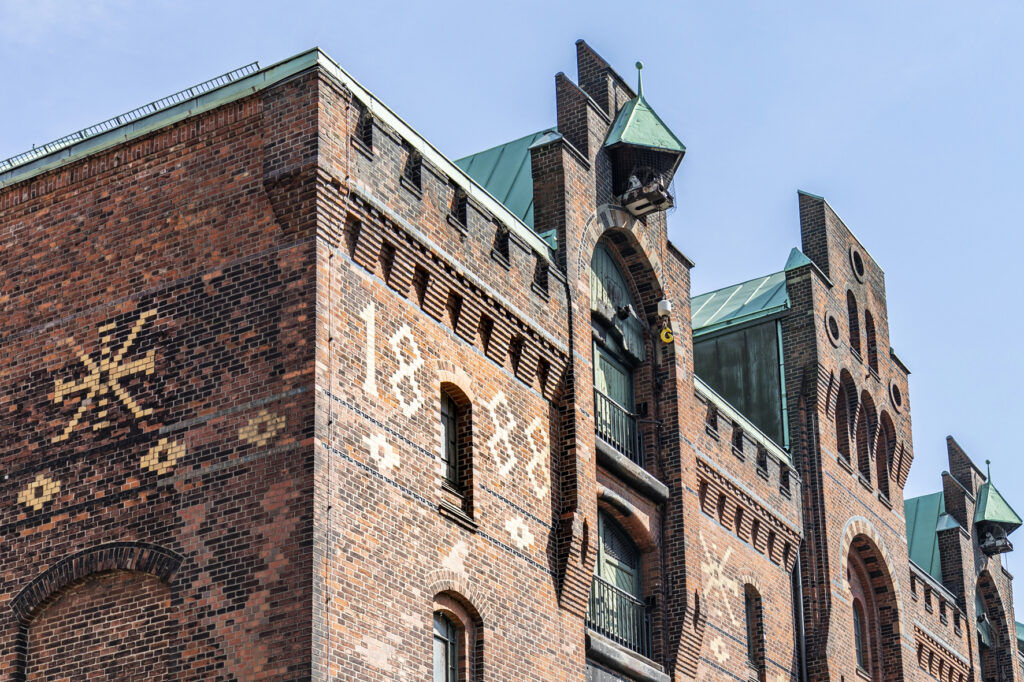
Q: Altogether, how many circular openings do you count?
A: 3